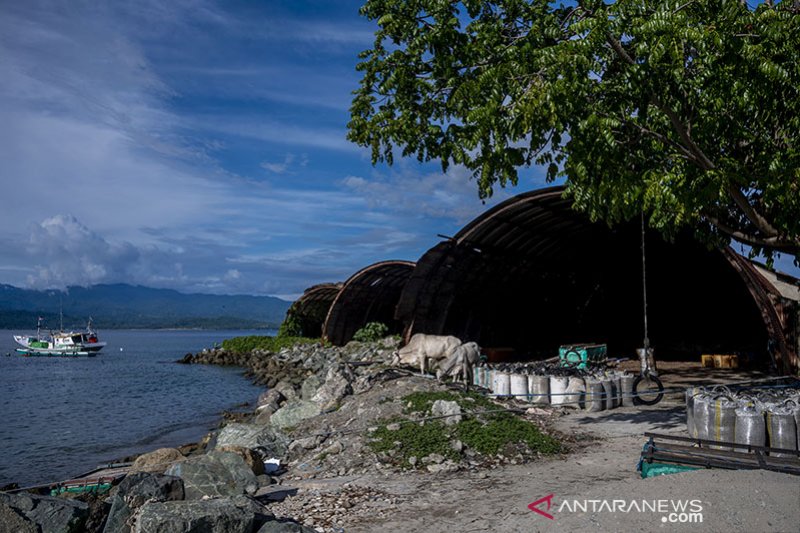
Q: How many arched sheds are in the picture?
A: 3